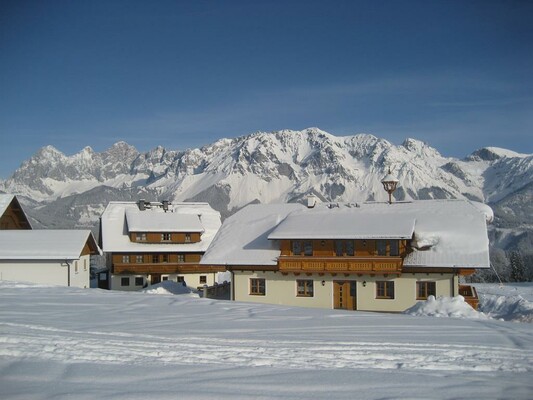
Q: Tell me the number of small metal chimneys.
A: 2